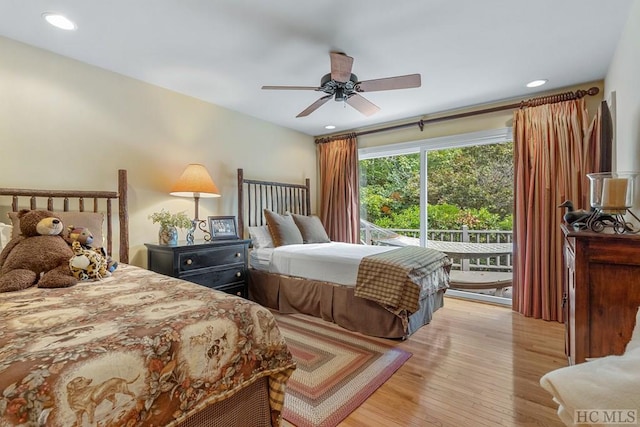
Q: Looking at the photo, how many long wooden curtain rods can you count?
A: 1